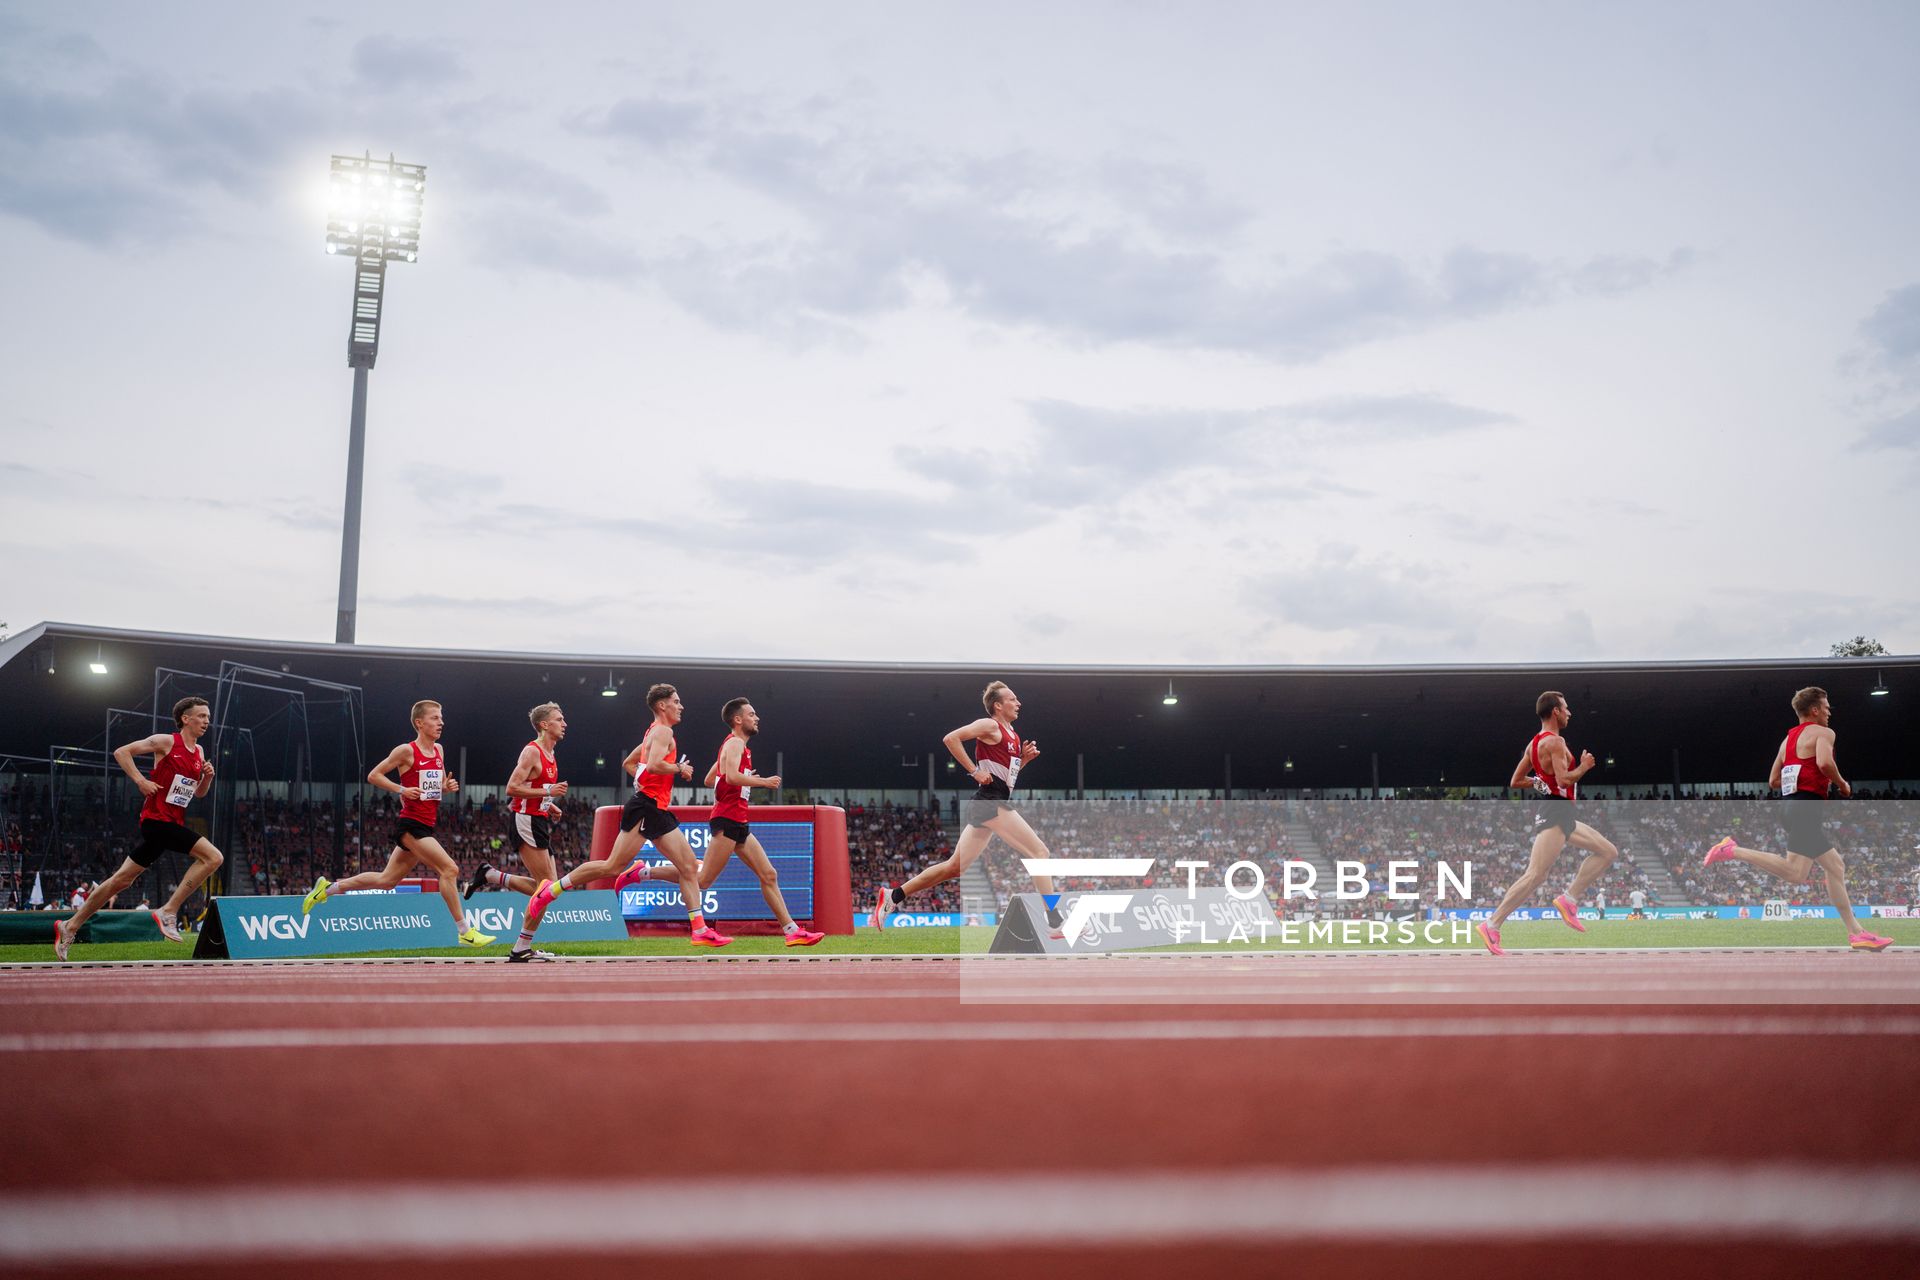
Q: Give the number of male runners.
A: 8